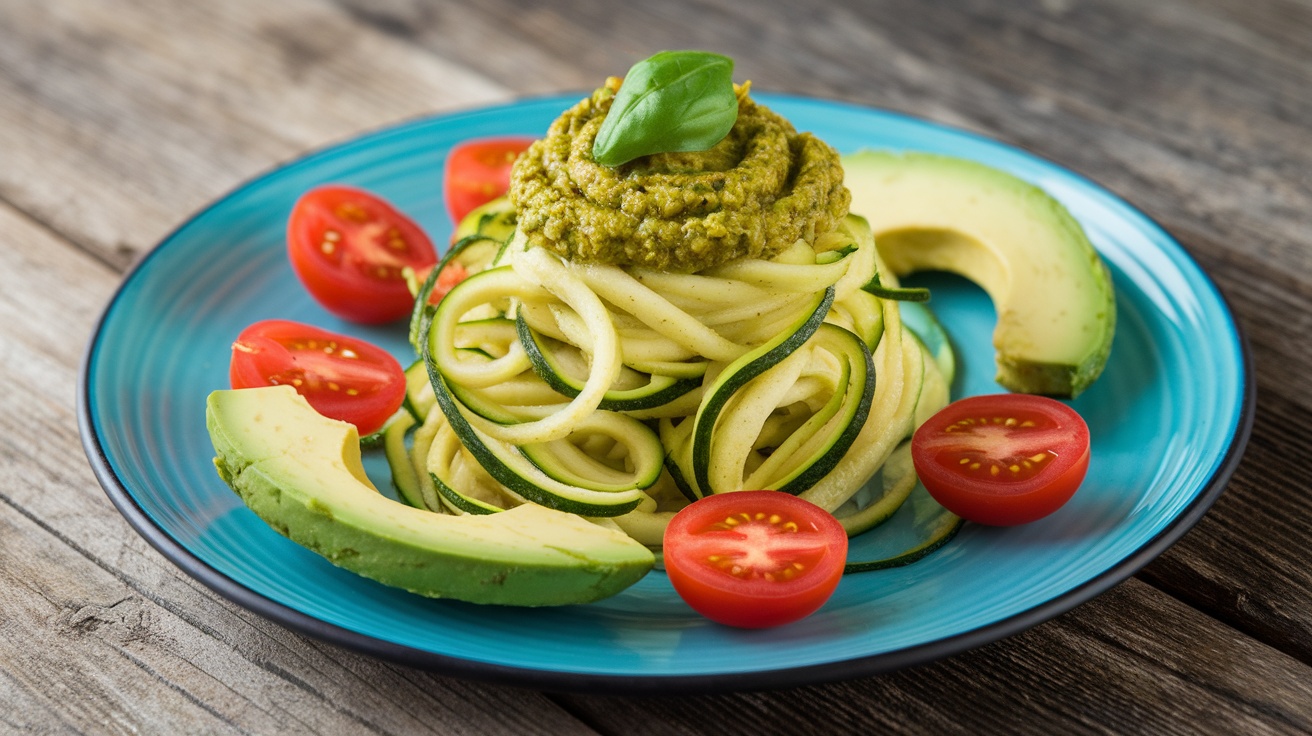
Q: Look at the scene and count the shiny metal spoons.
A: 0